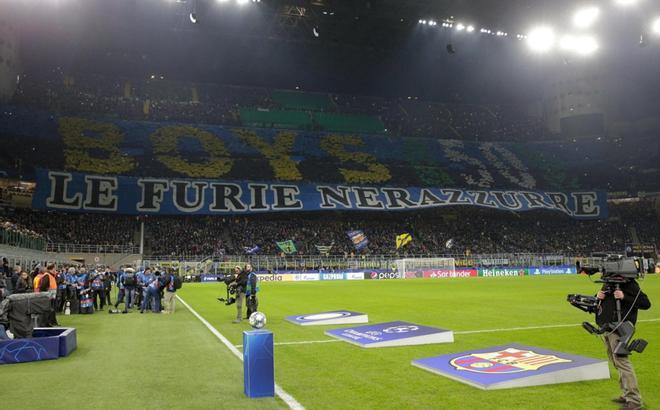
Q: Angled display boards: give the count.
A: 3